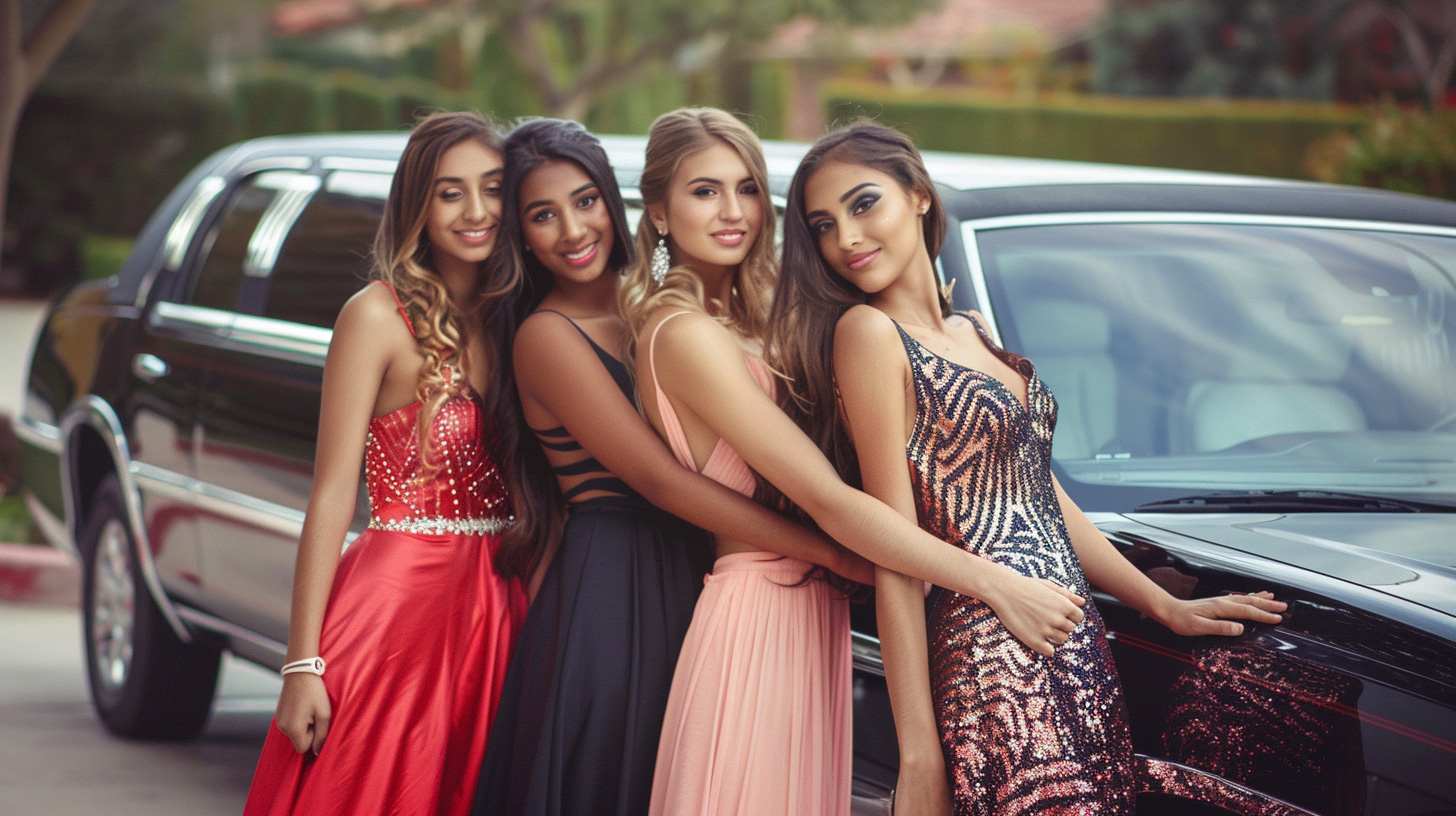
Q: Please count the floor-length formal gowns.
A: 4